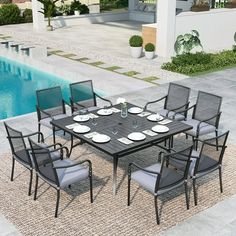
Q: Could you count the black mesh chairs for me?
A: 8